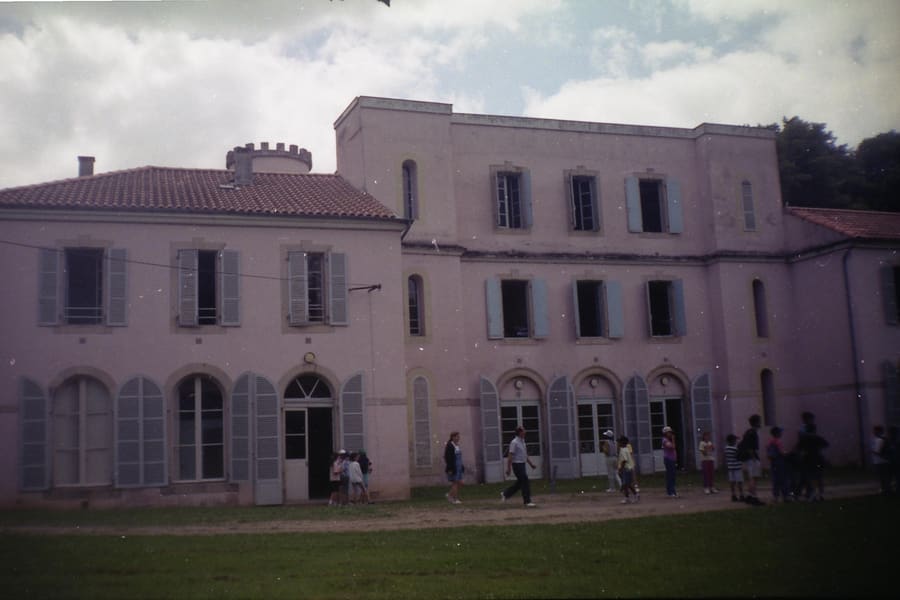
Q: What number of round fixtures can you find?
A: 4